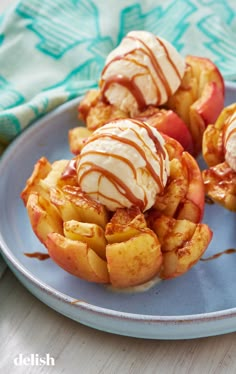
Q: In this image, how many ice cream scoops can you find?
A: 3